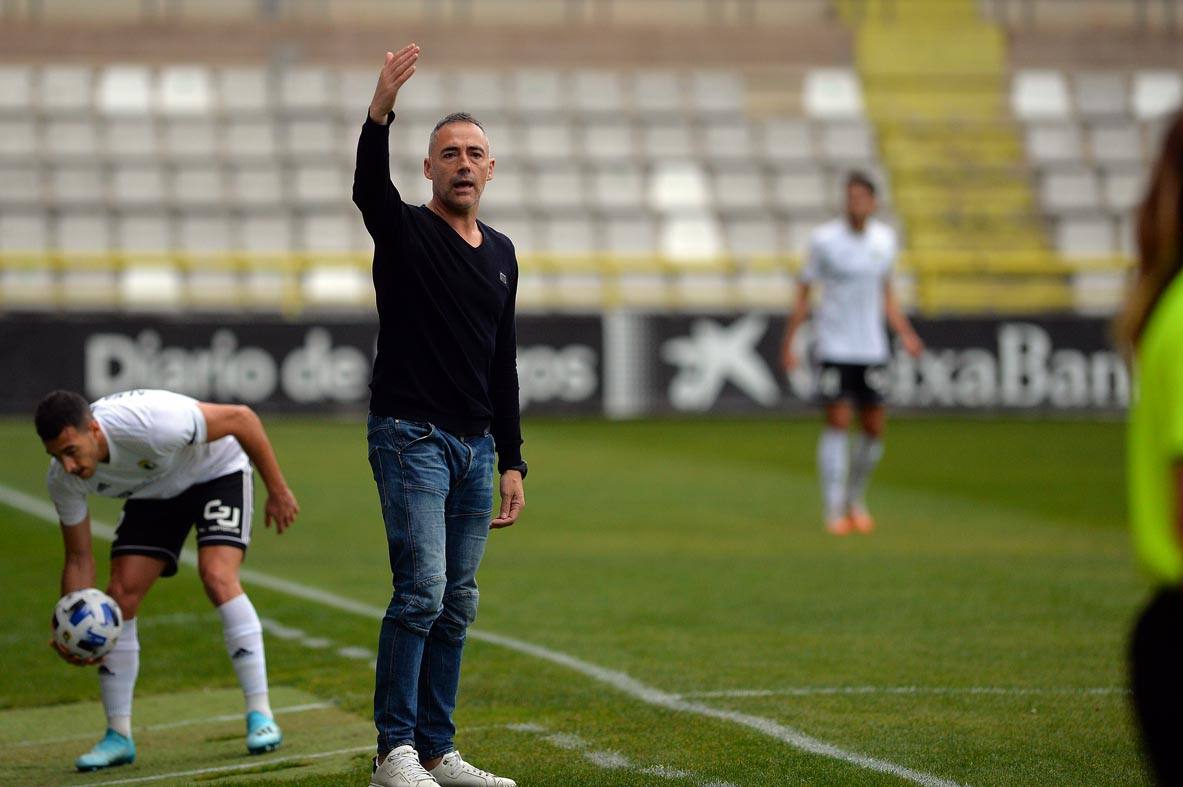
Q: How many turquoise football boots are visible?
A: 2